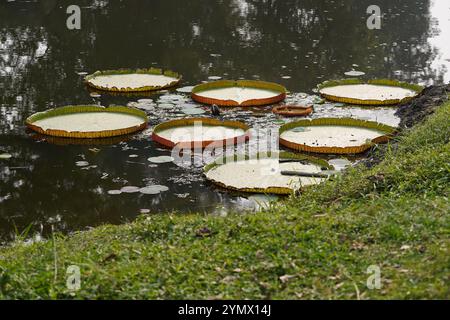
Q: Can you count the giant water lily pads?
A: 7